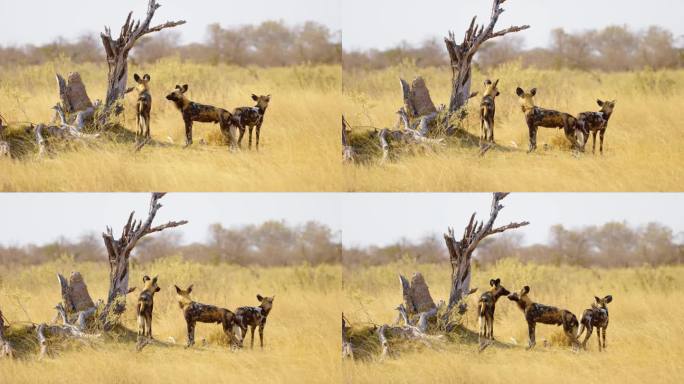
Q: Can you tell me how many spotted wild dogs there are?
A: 12